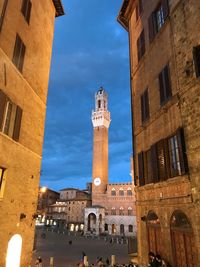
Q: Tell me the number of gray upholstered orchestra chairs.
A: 0